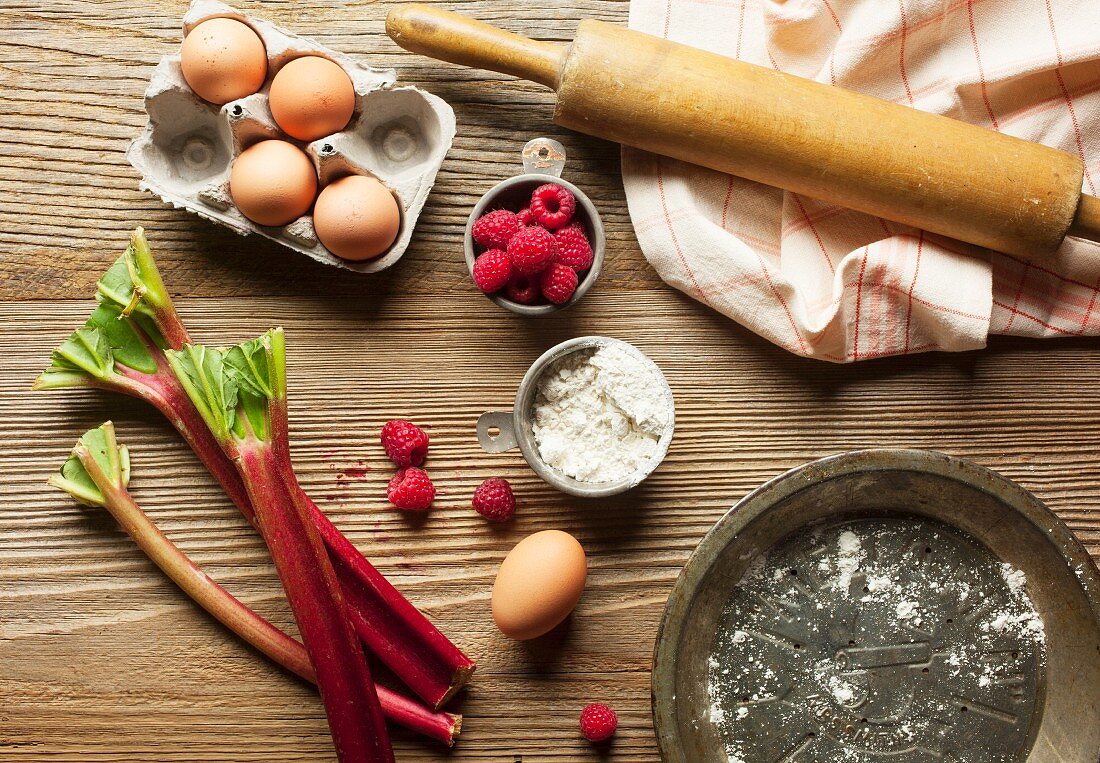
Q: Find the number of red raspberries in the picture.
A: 12